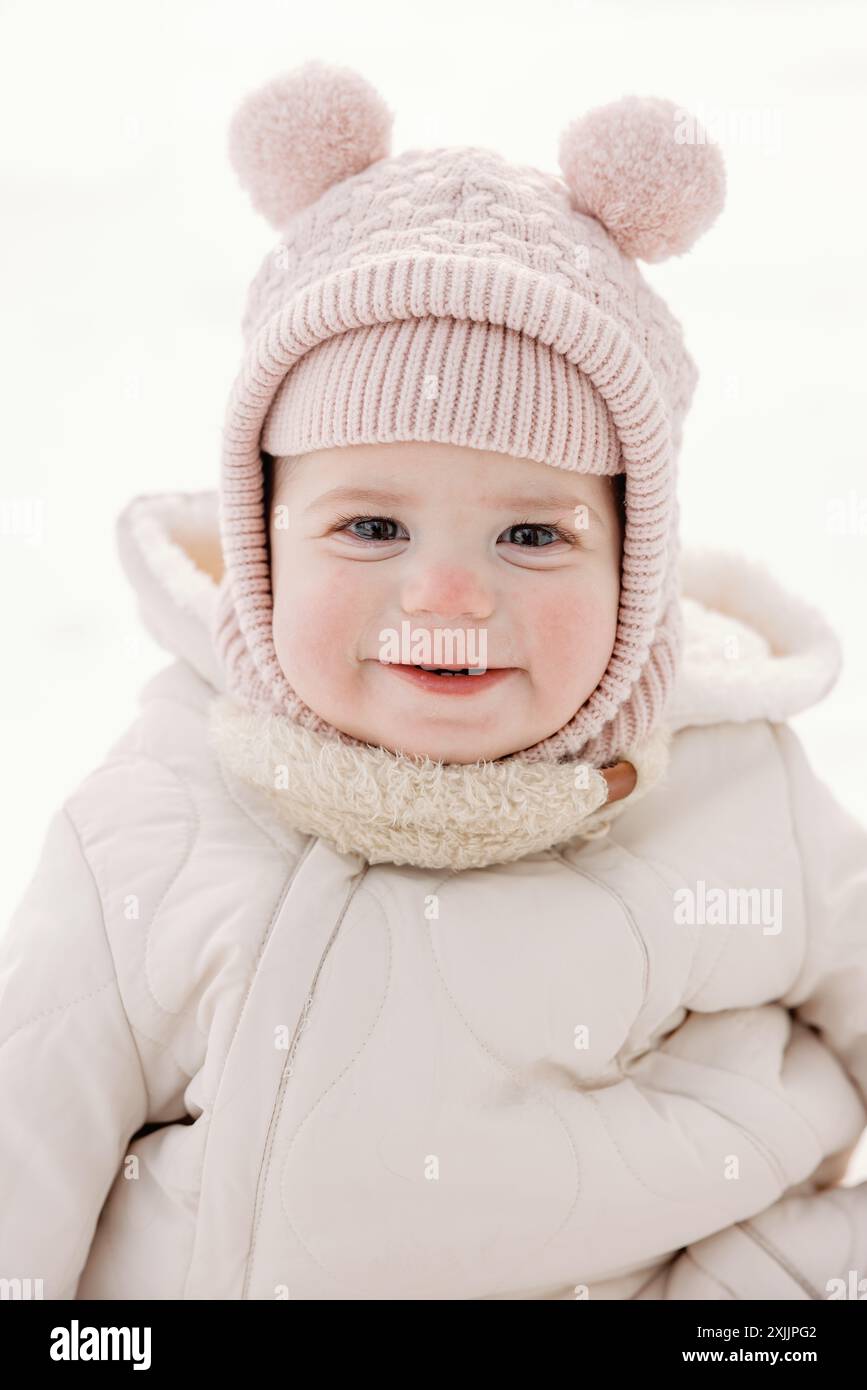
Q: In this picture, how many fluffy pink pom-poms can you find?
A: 2